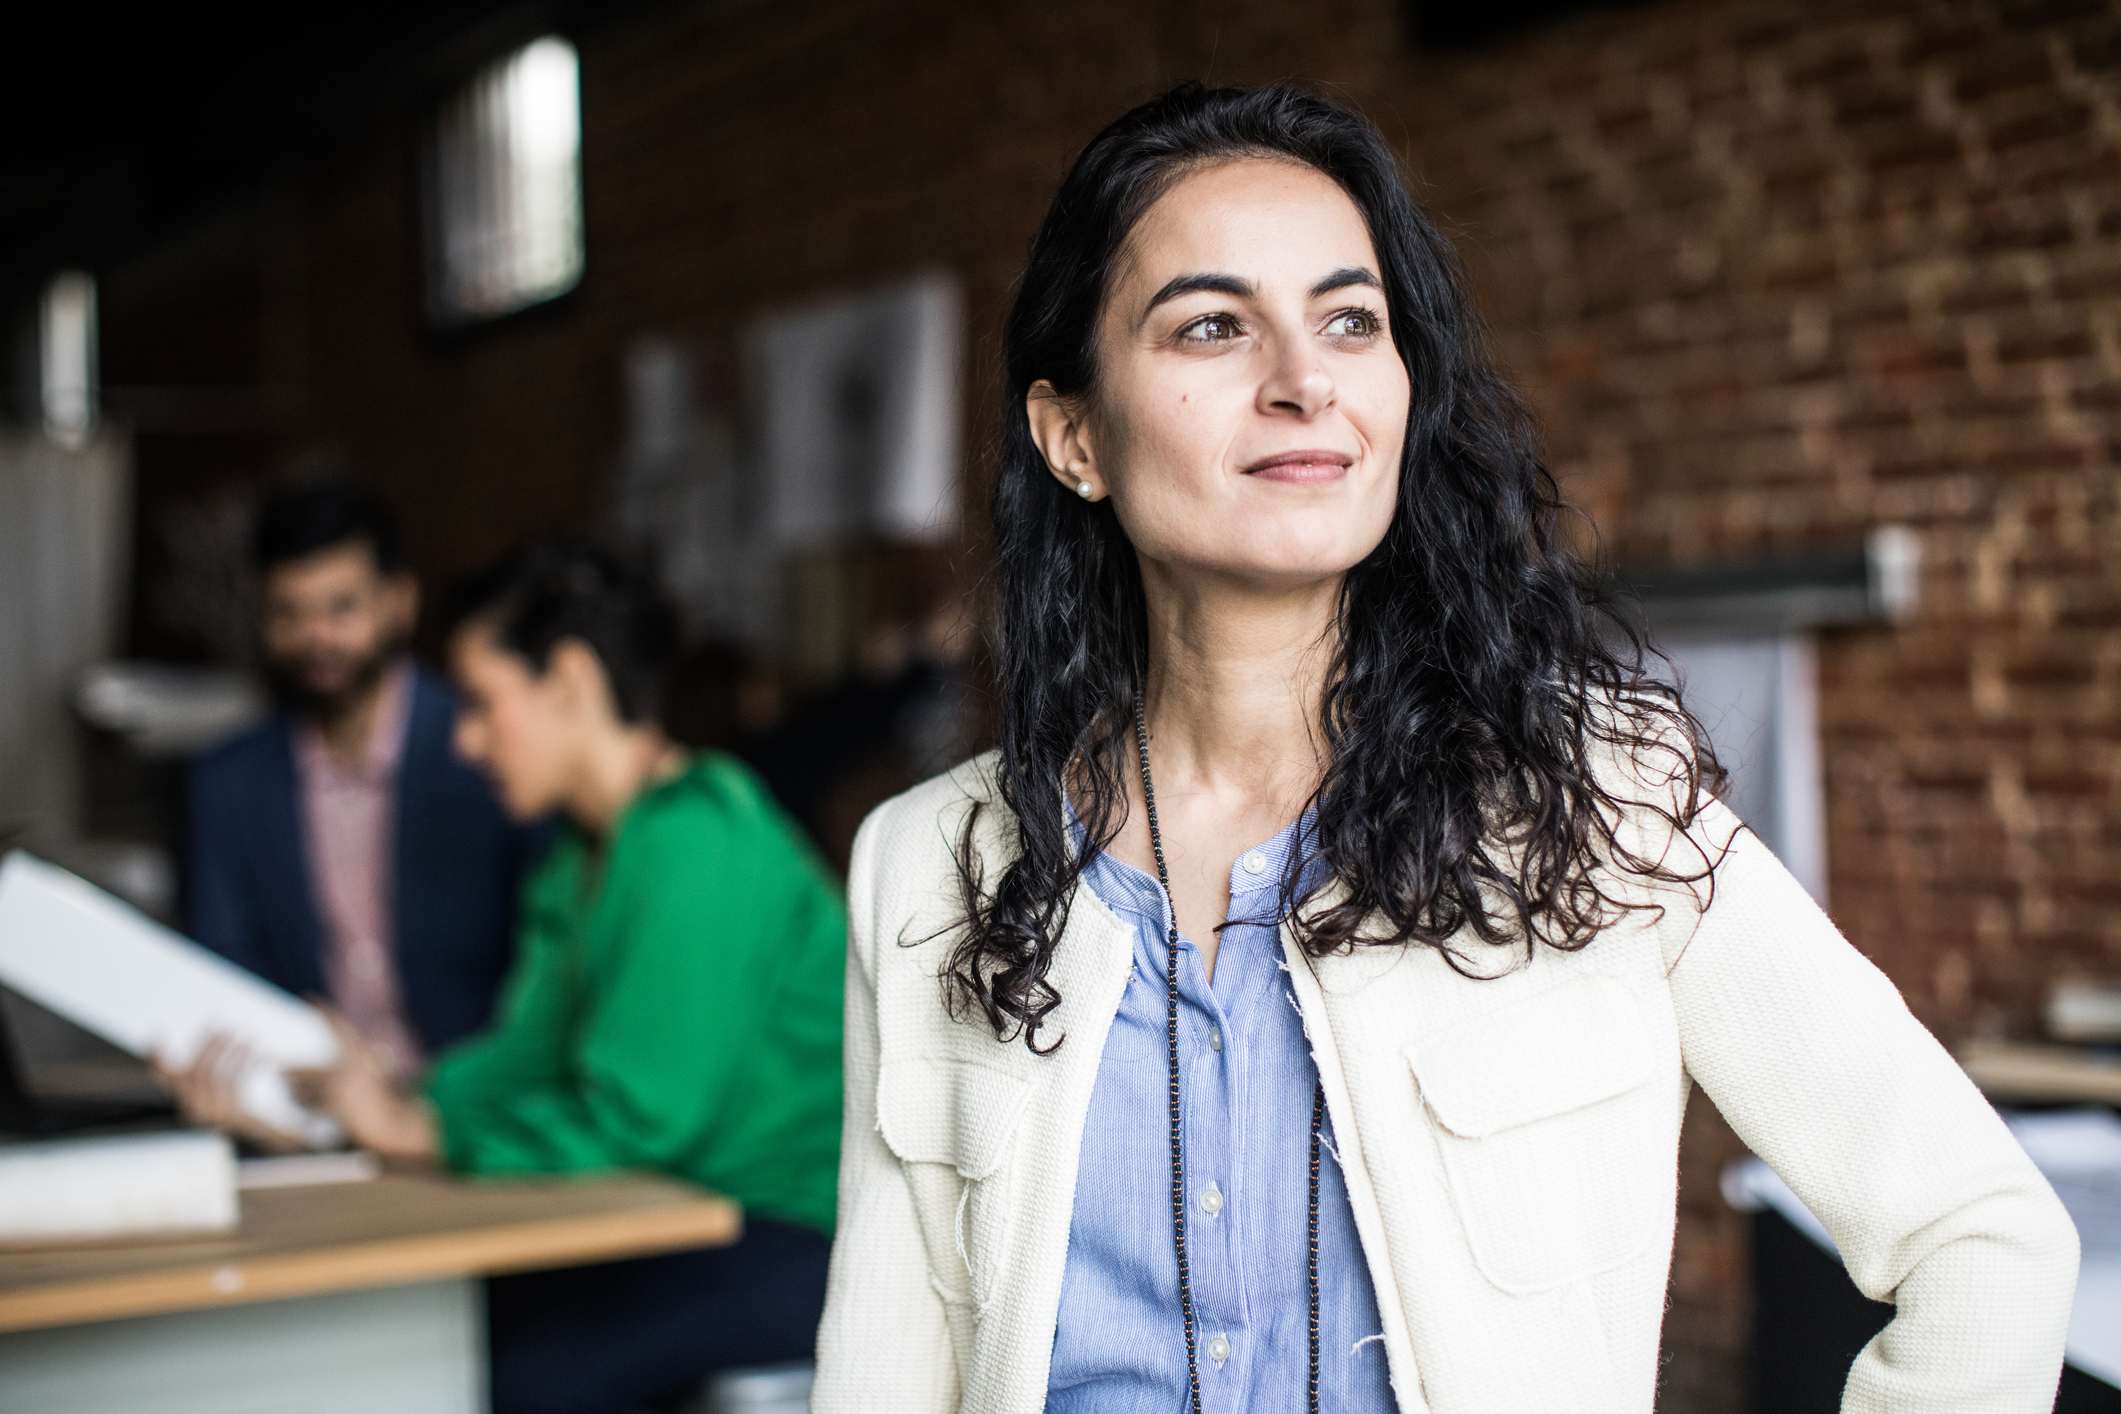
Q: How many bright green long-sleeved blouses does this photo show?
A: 1